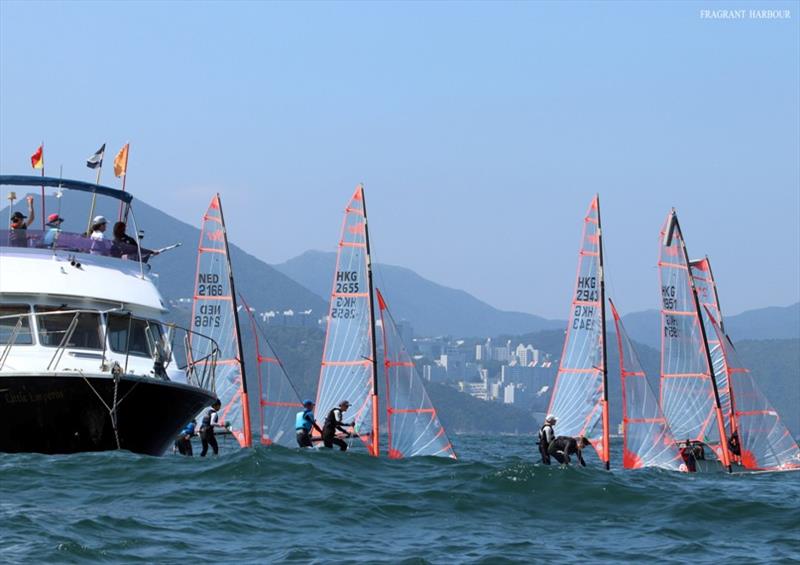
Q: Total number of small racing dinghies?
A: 5